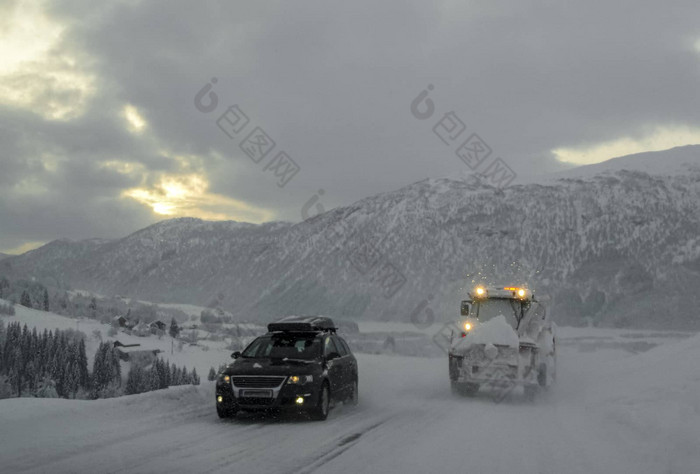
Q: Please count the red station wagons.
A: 0